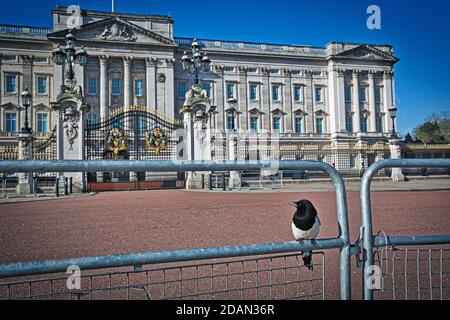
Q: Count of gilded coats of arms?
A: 2